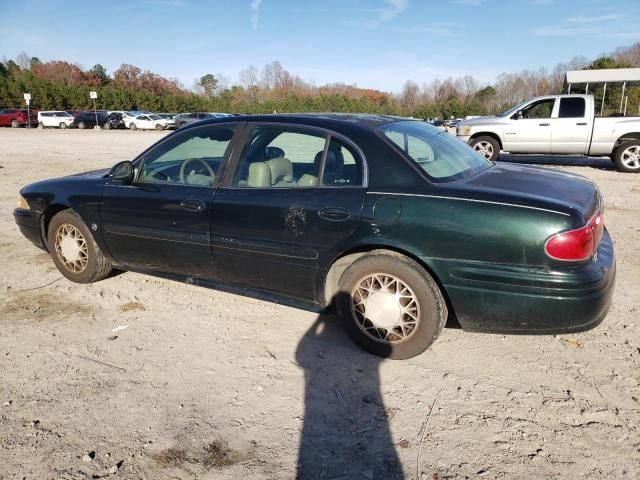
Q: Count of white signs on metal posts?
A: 2